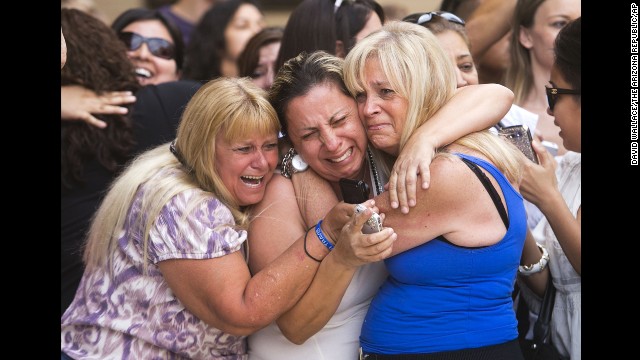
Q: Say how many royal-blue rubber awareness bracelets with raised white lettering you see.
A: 1